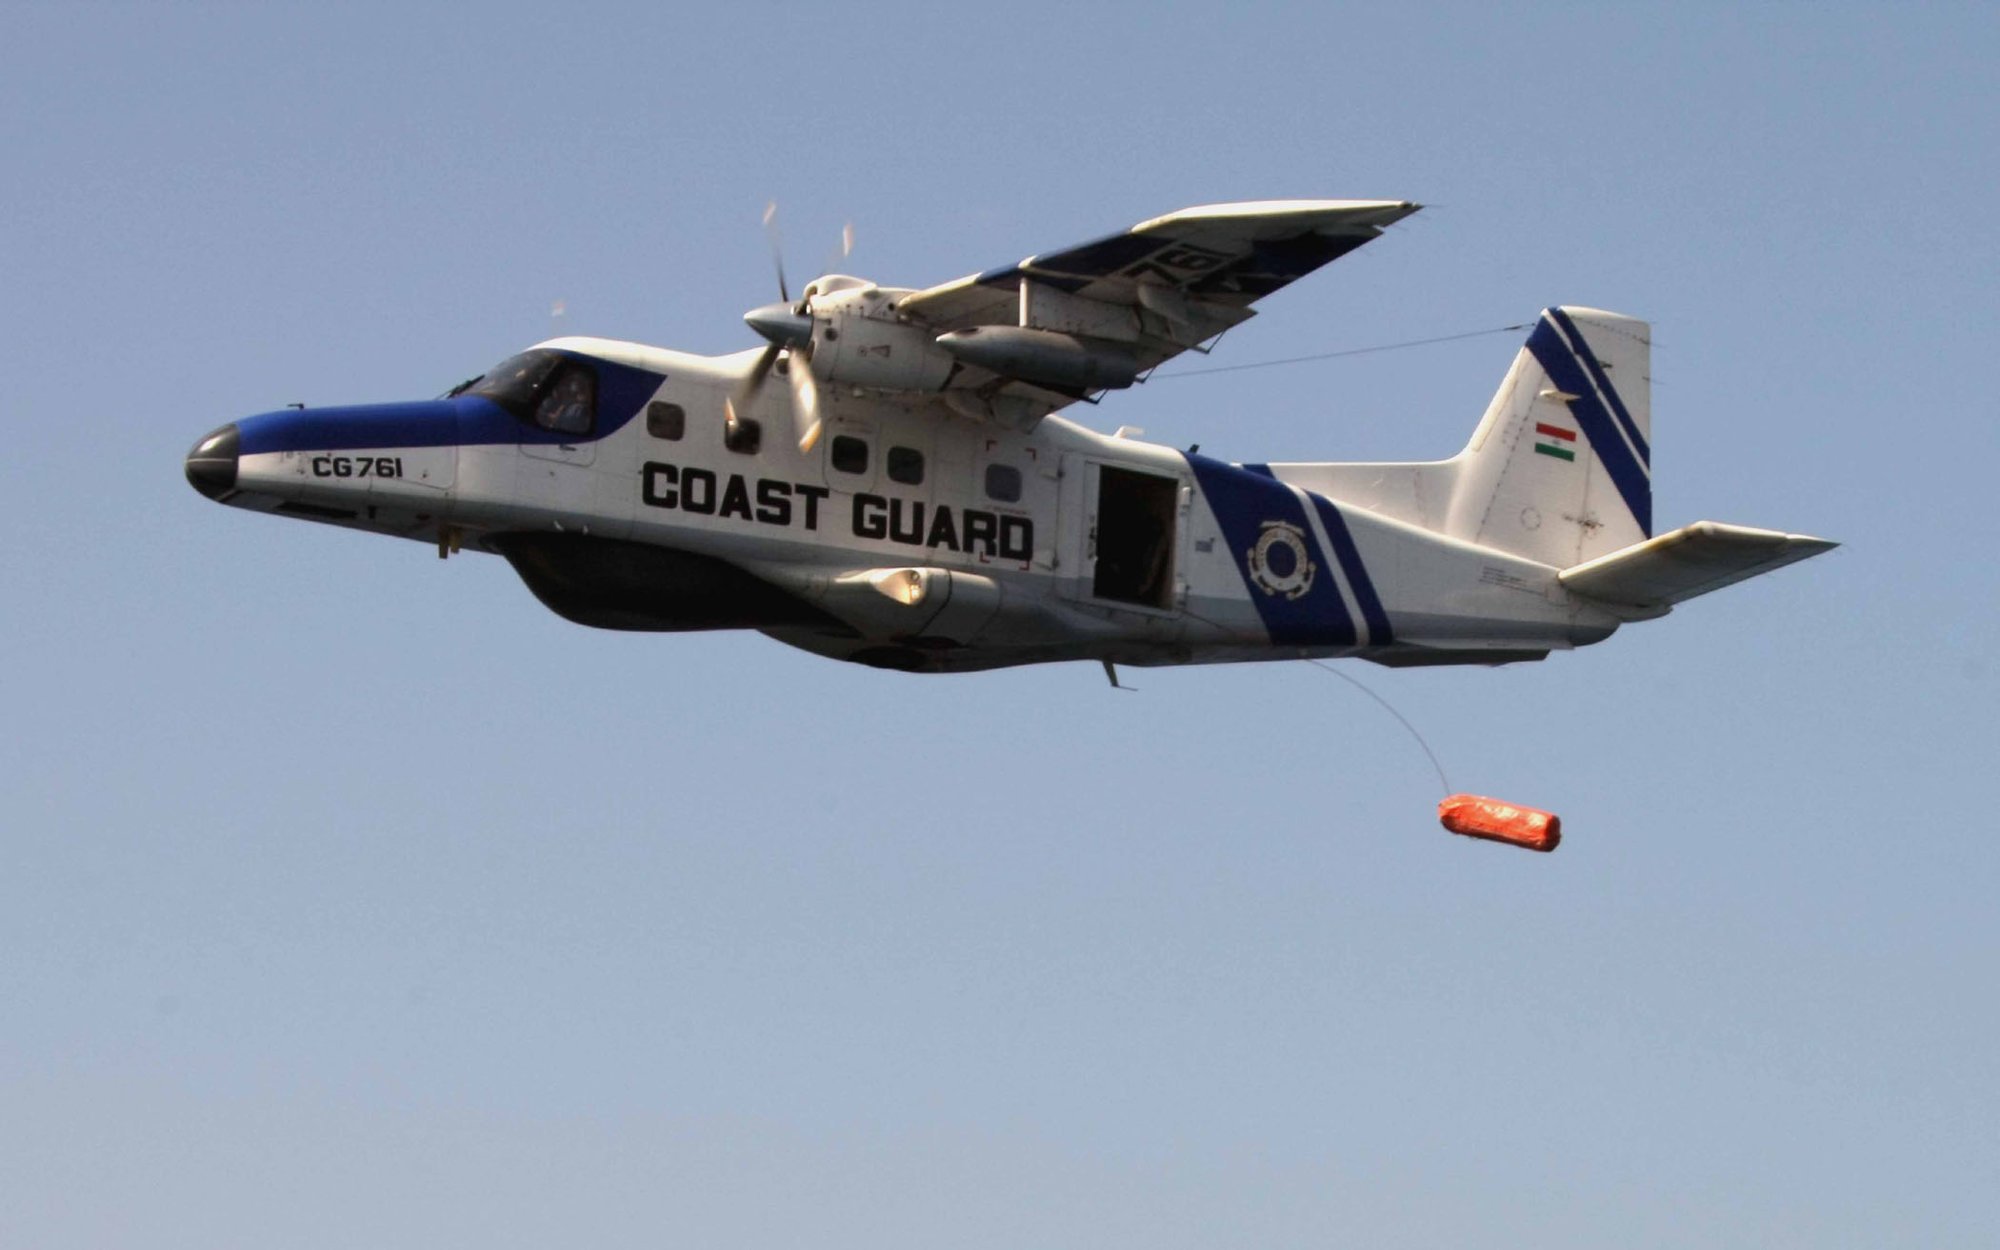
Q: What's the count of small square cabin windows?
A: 5